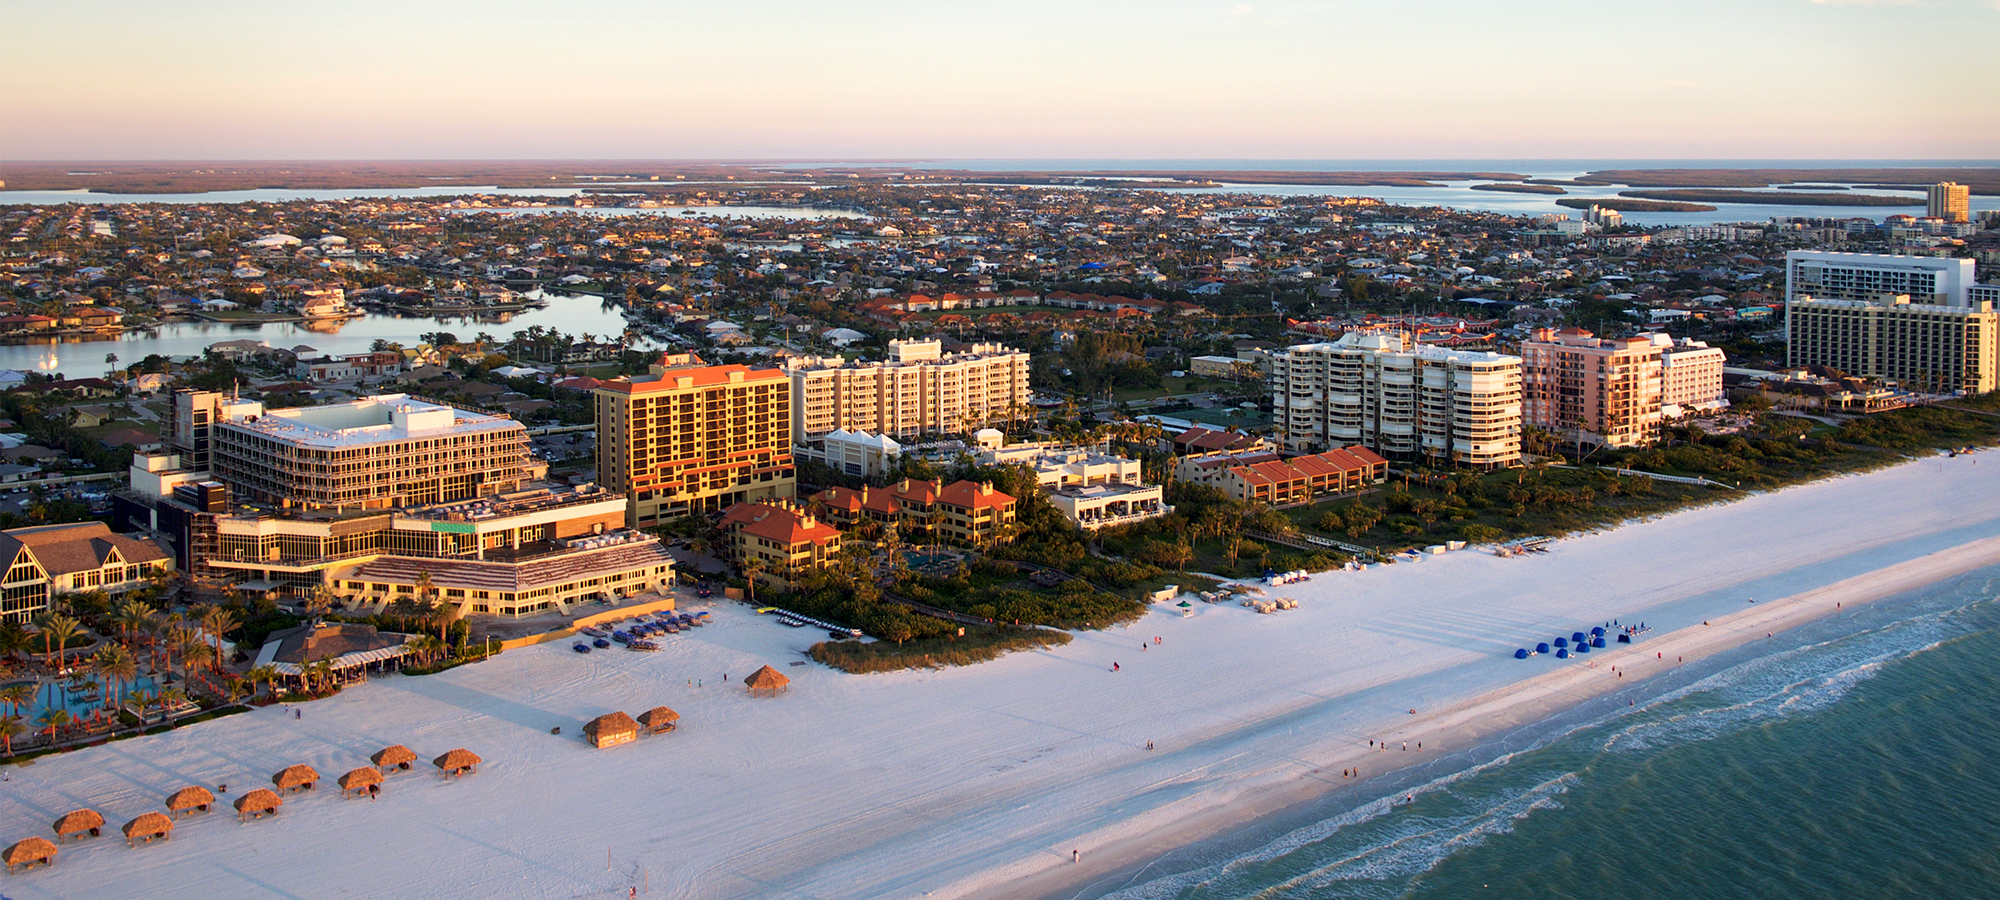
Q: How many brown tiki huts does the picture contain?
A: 12